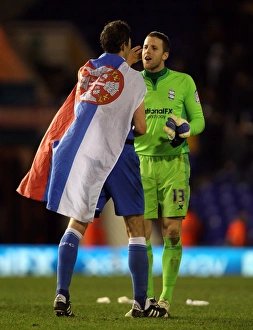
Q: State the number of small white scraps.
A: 3